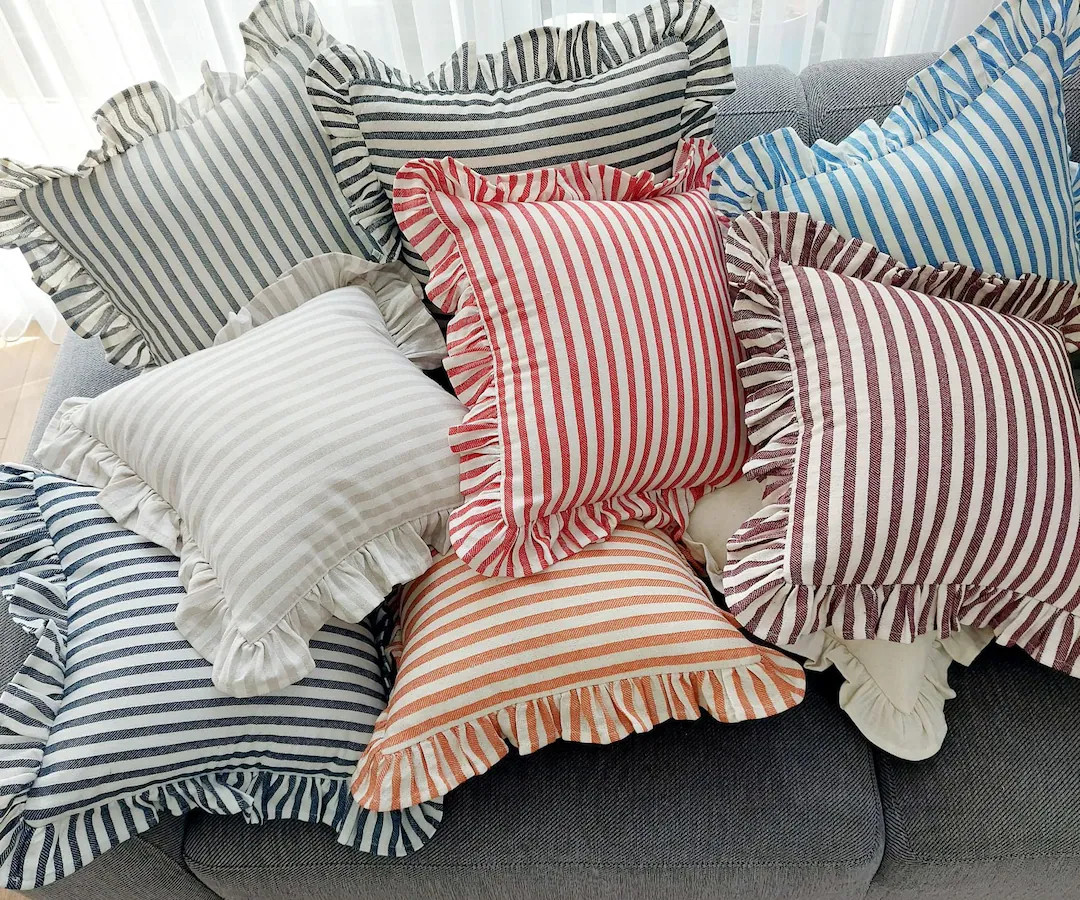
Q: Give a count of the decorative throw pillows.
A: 9